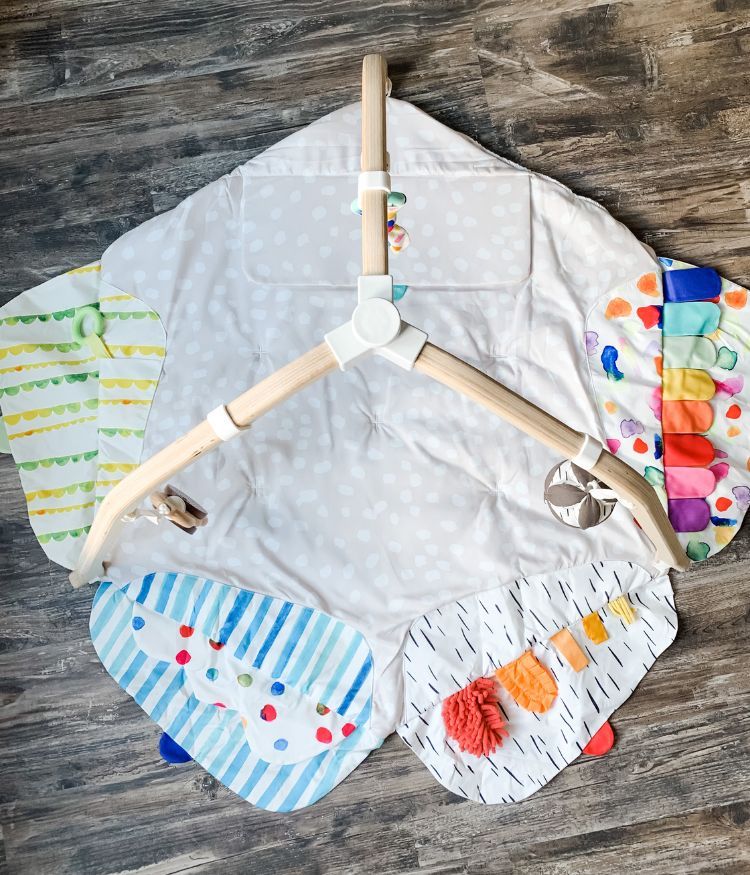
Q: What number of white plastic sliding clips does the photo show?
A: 3